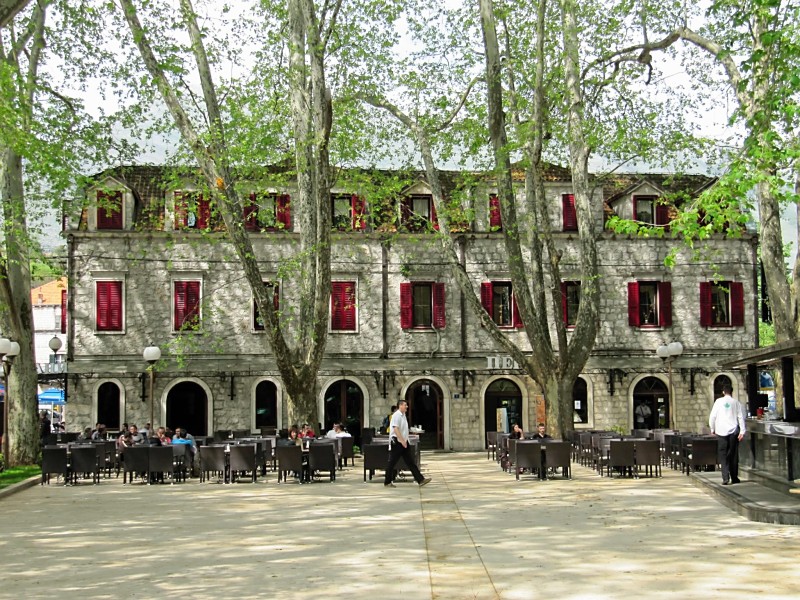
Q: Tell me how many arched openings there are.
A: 9